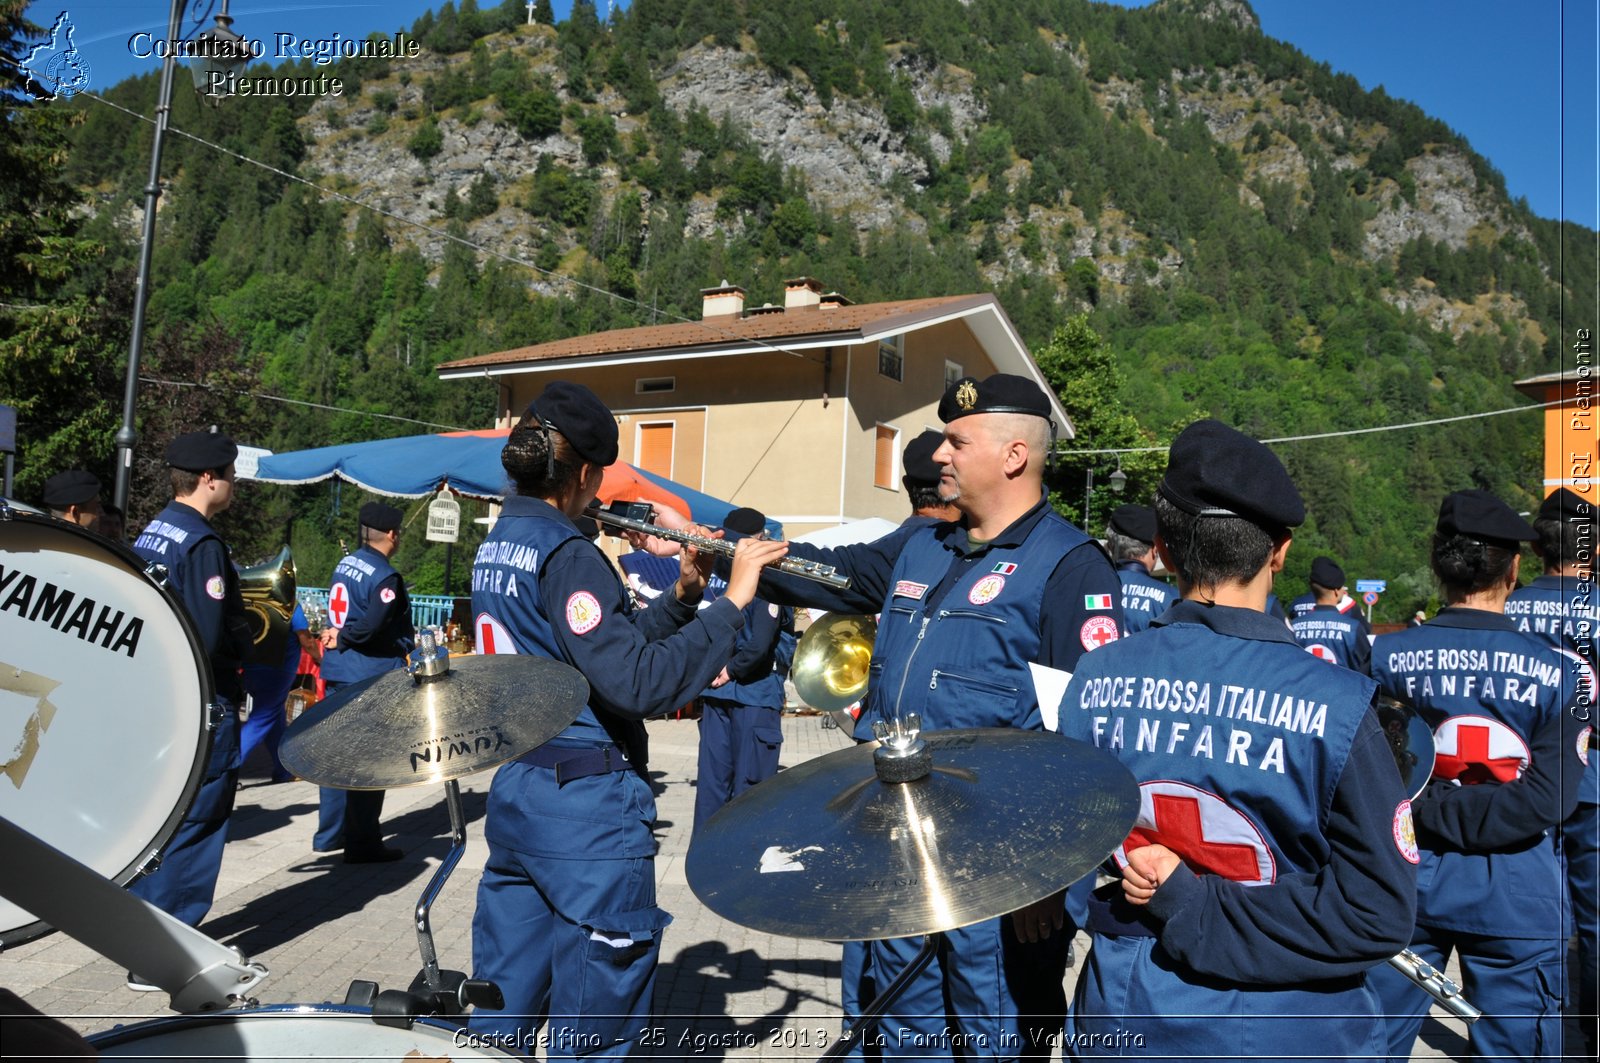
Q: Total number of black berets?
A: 12